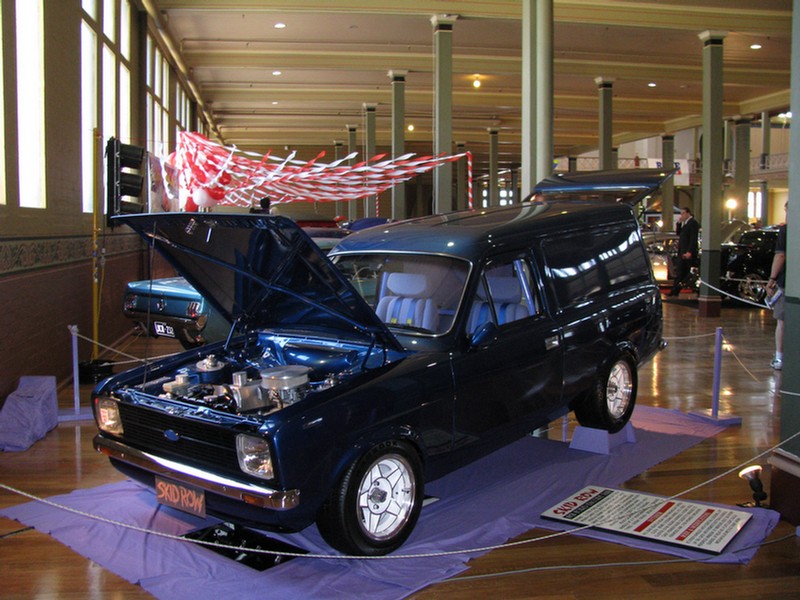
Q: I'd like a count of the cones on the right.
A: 0